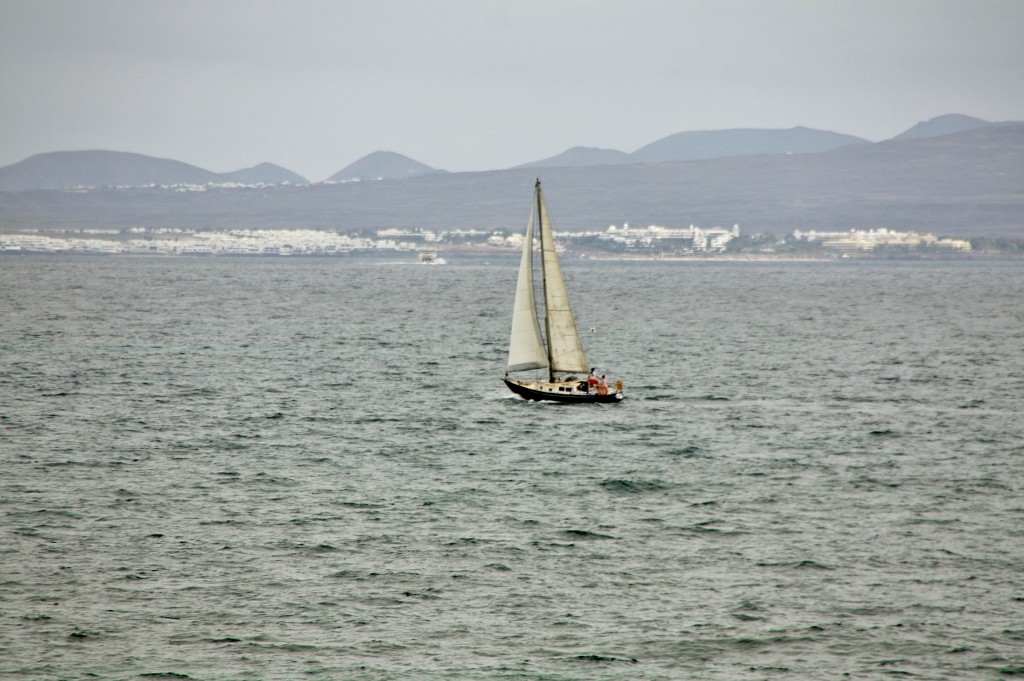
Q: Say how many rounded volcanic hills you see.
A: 6